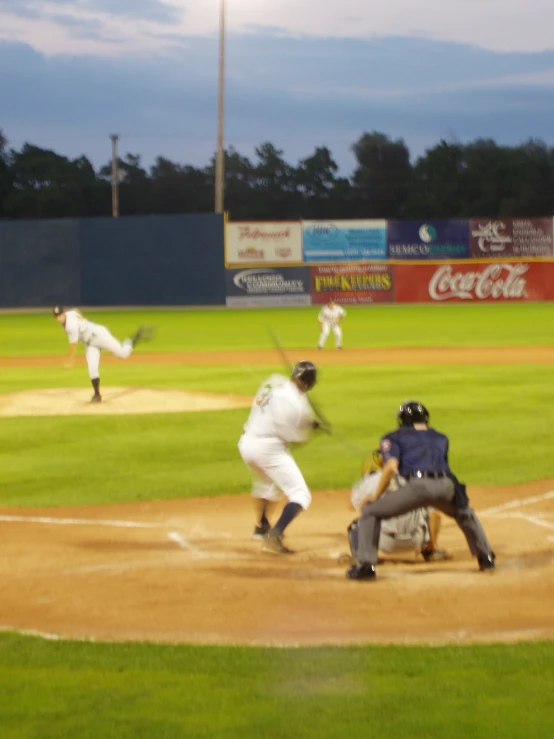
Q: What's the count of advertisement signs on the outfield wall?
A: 7